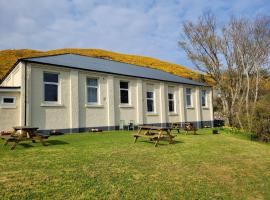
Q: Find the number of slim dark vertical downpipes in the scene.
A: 1